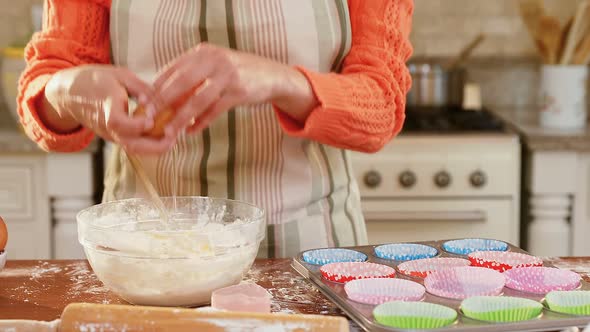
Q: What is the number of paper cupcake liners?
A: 12